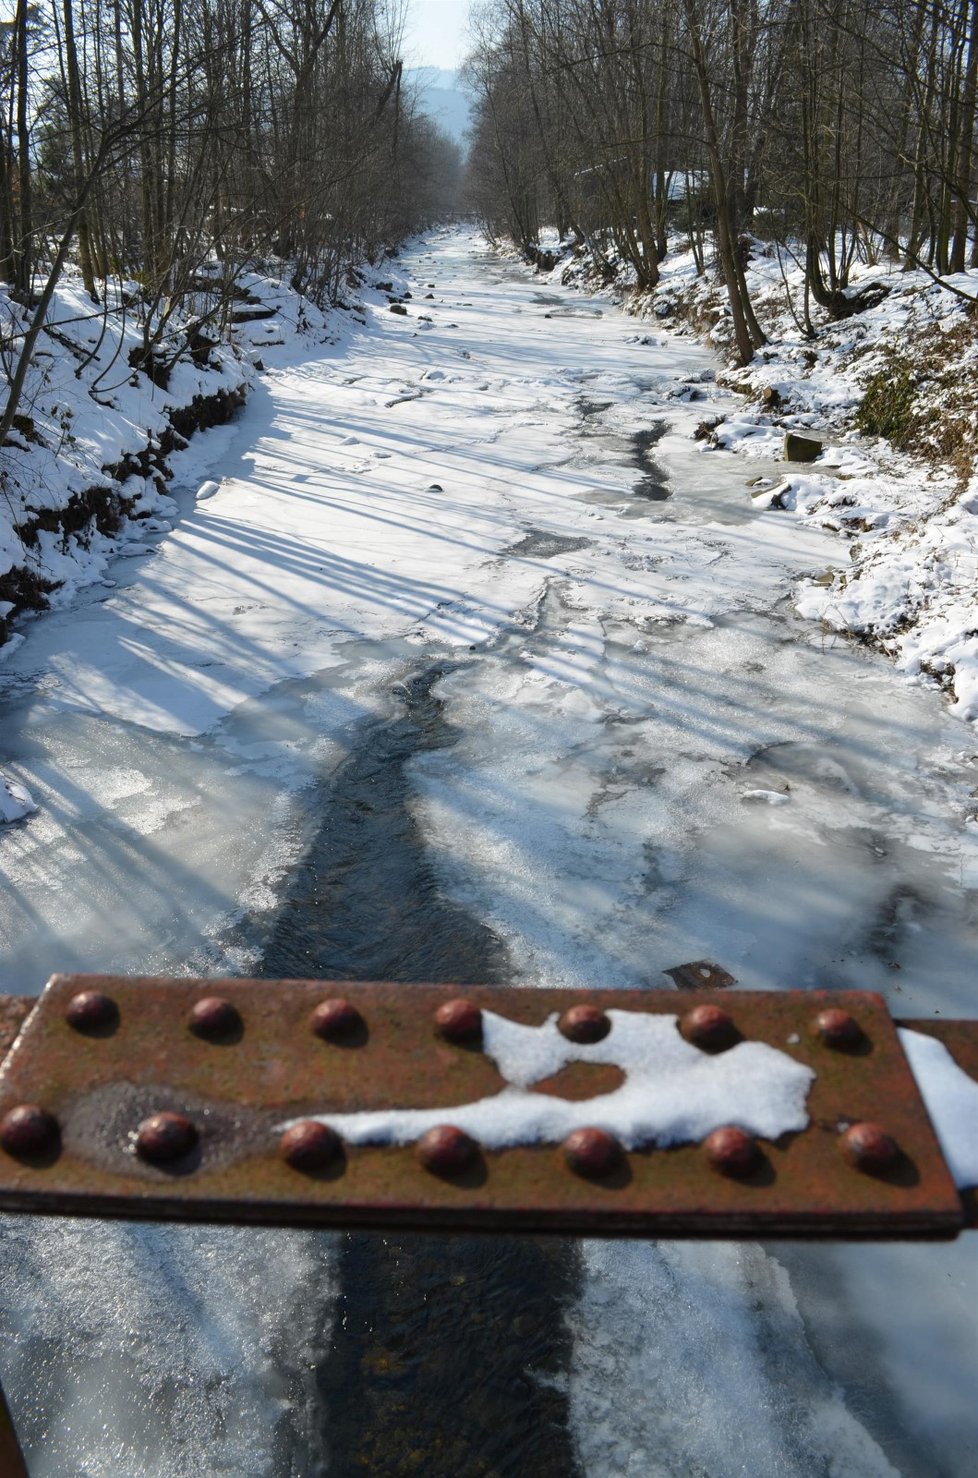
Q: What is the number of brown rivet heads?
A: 14